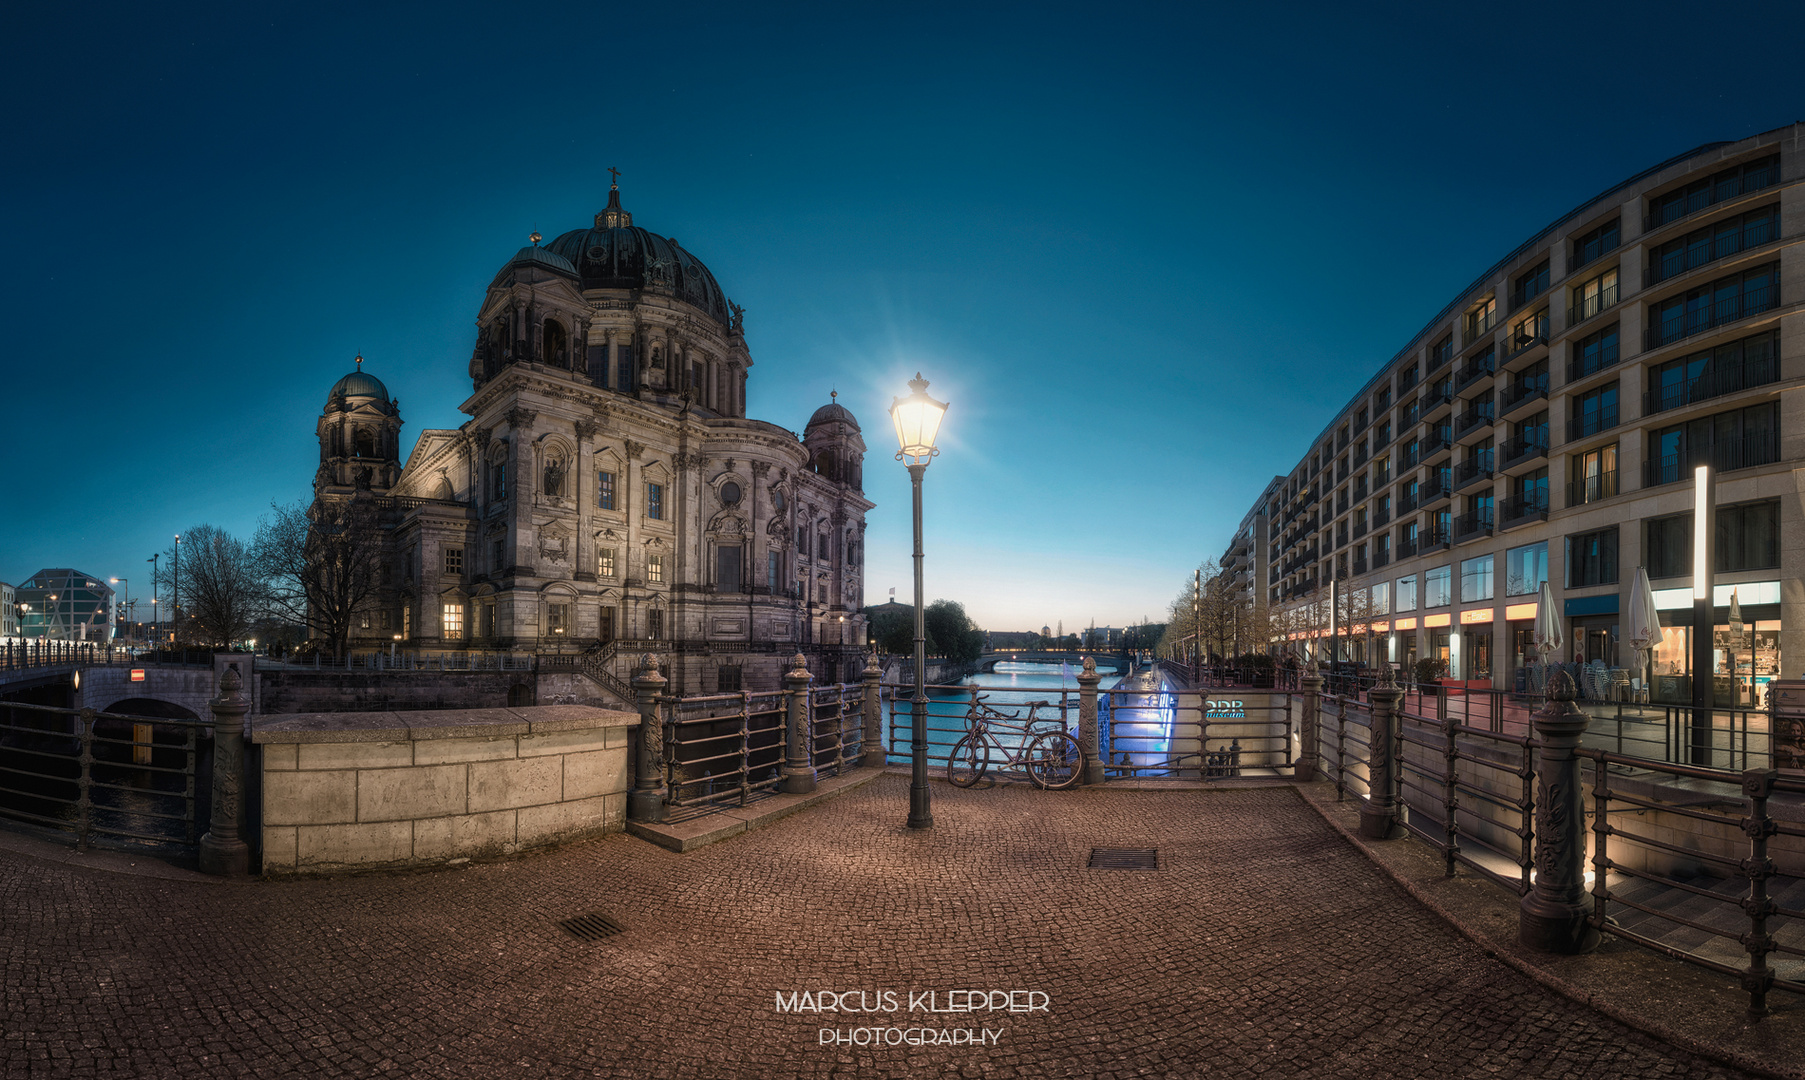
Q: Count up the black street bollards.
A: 8